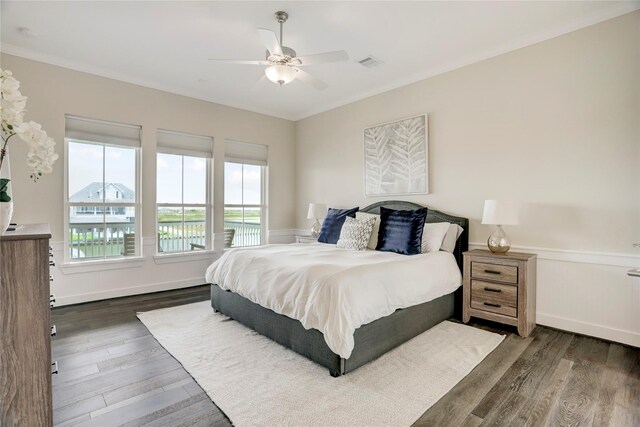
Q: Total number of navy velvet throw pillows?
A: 2